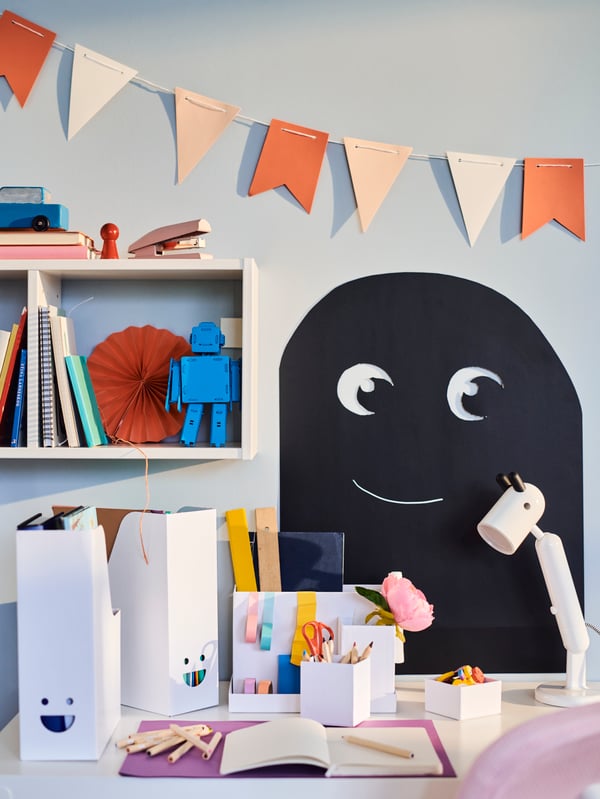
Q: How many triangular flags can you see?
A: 4